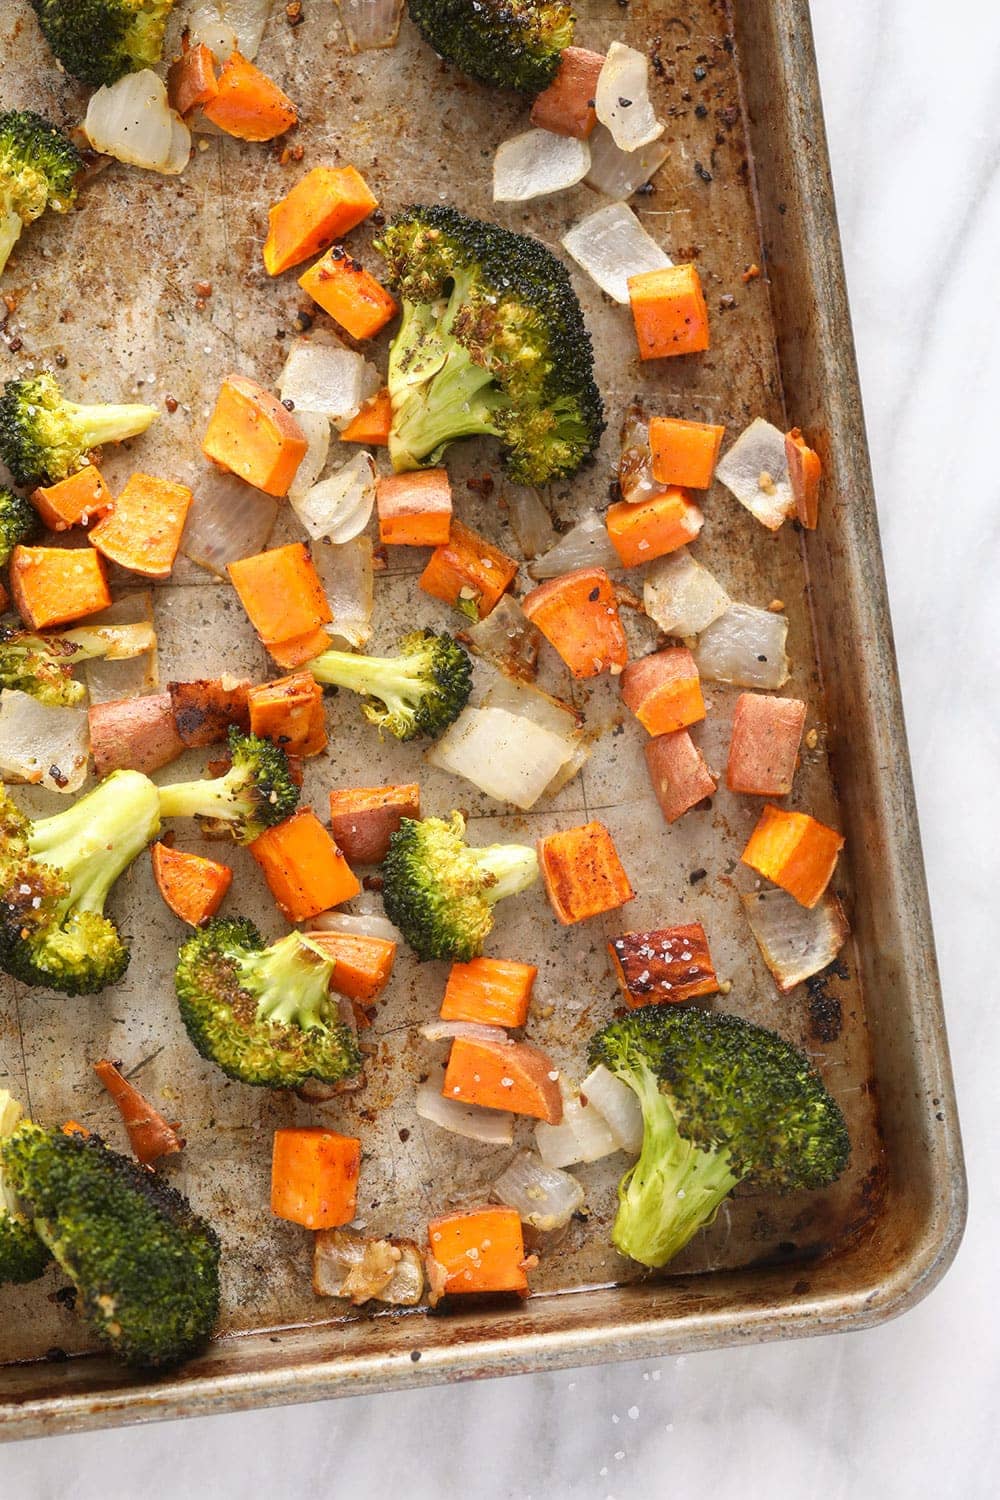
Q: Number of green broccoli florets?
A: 15